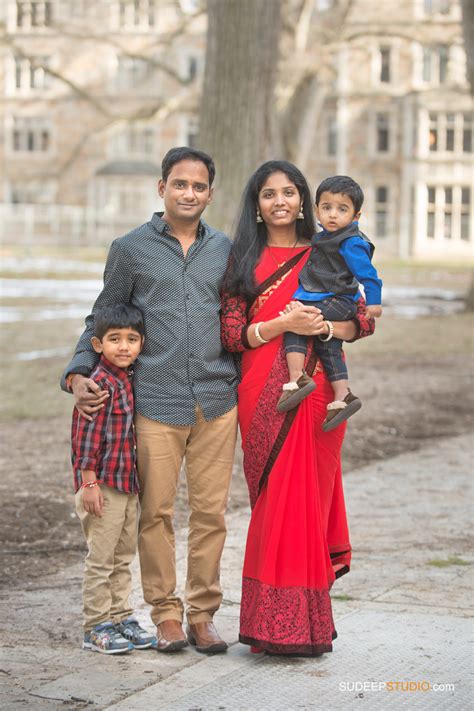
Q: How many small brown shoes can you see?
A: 2